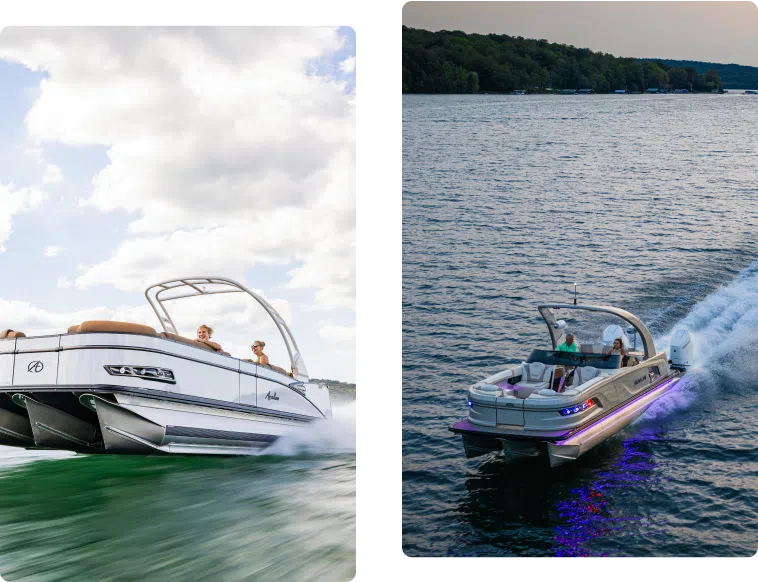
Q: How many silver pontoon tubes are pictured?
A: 6